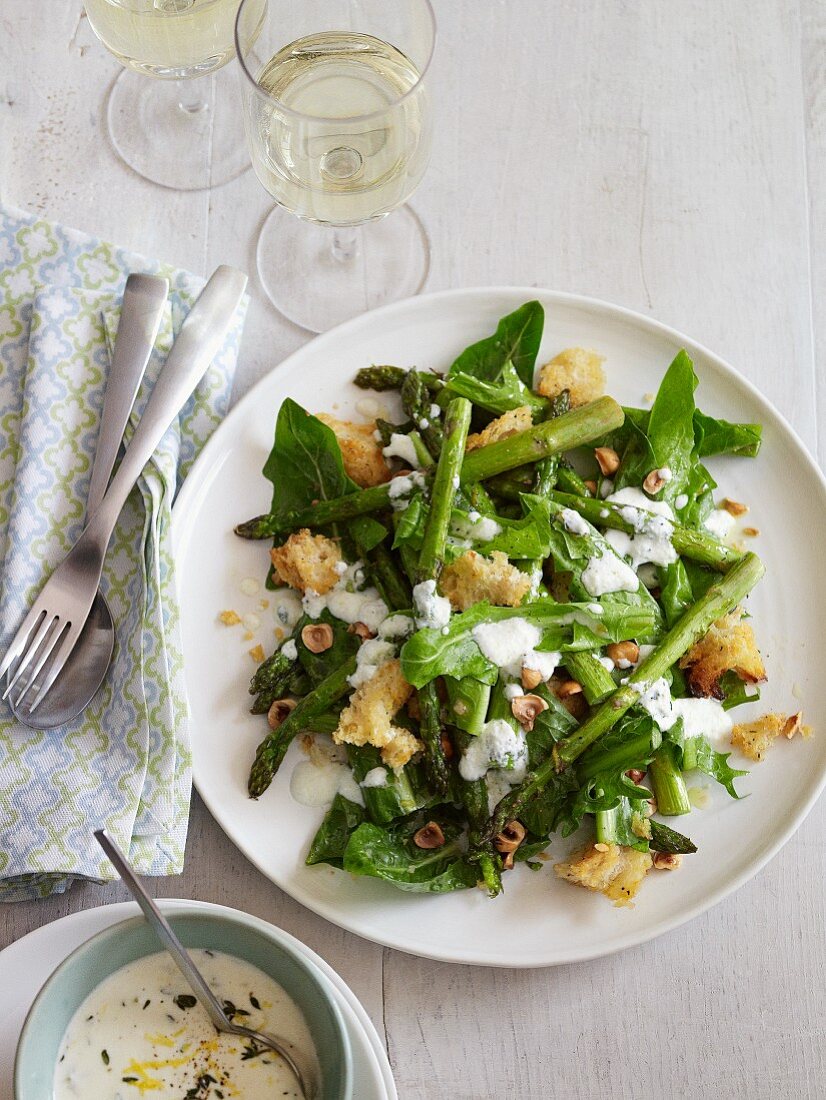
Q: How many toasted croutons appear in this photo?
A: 9